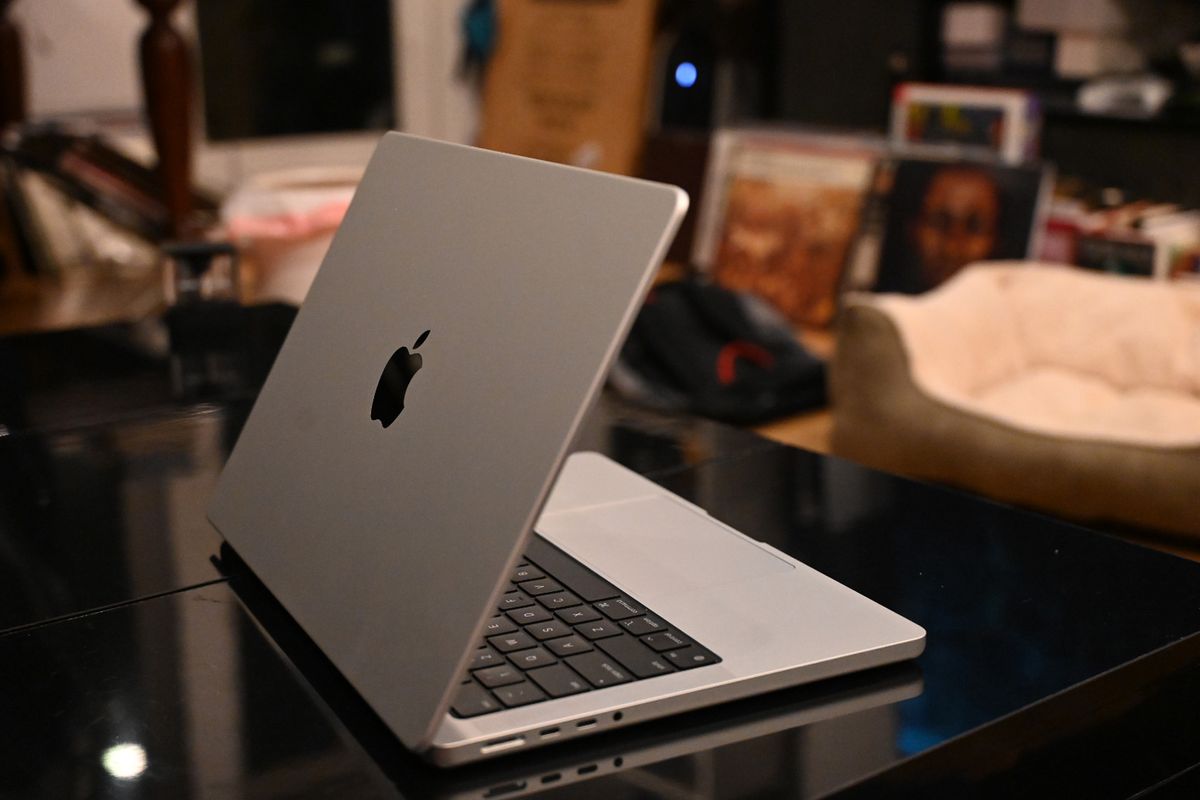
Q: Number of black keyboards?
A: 1